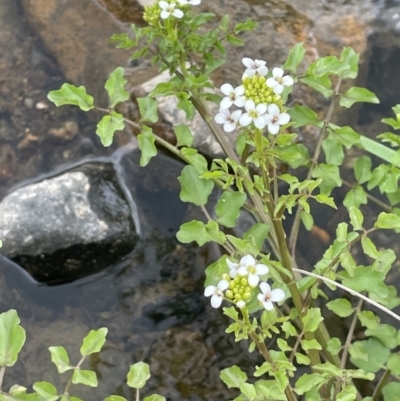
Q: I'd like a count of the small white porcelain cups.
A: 0